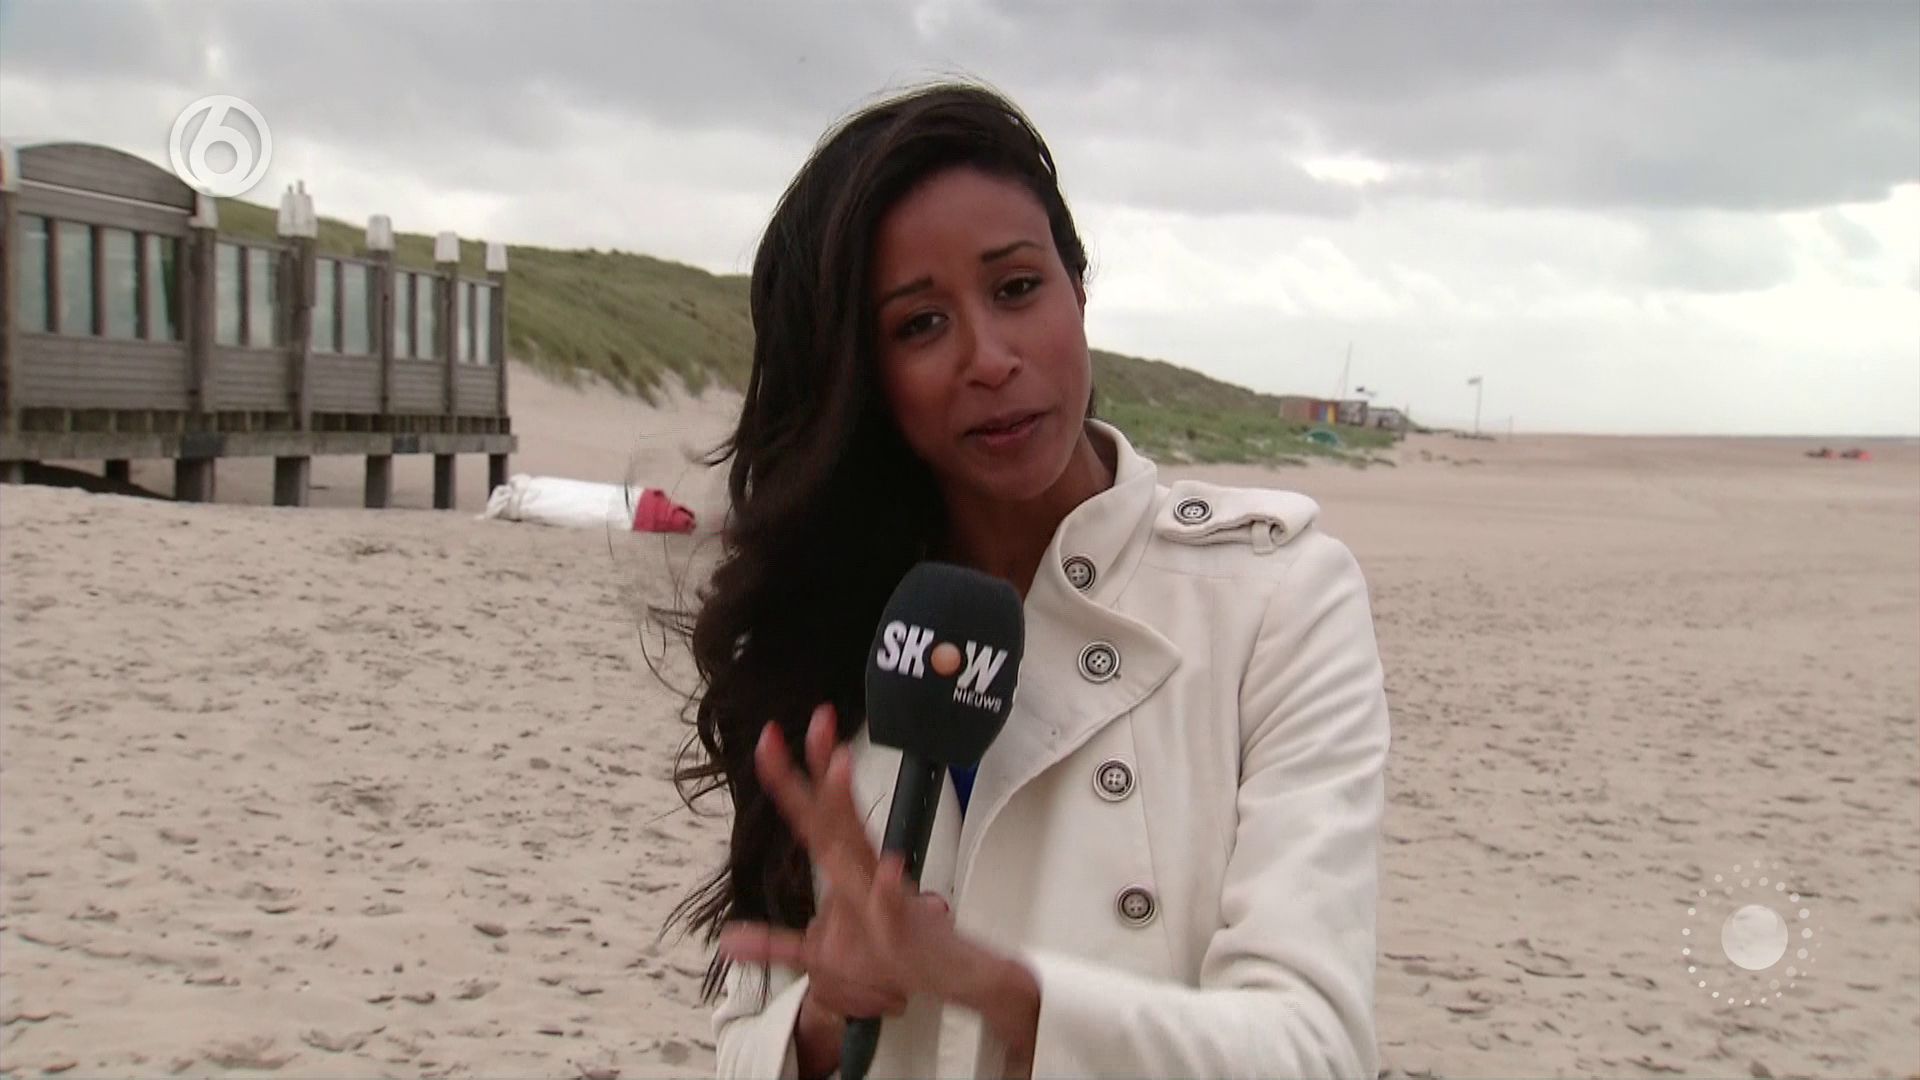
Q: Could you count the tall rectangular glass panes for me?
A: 12